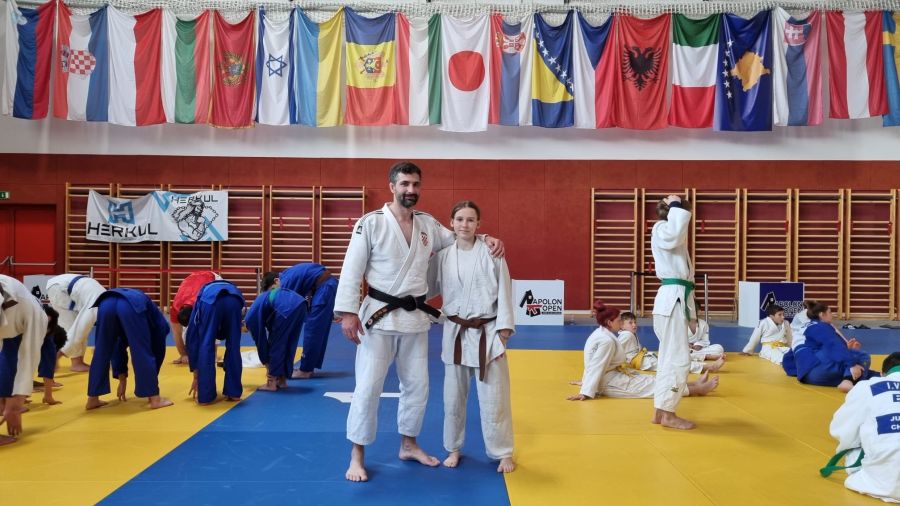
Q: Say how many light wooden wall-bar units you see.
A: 12